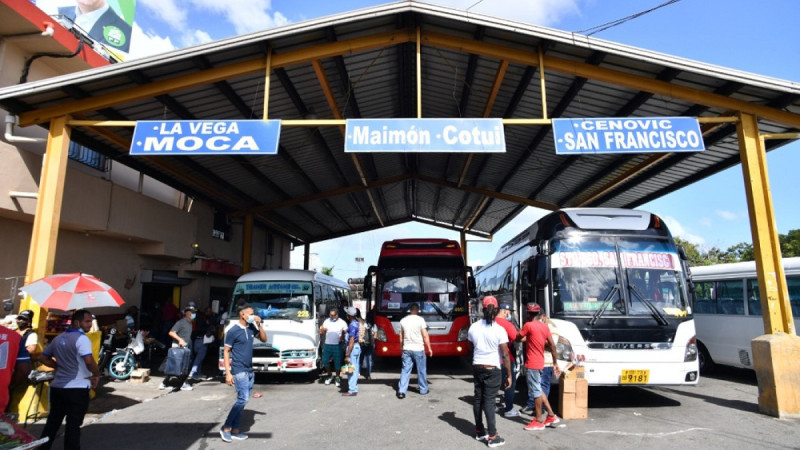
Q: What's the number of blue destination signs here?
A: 3